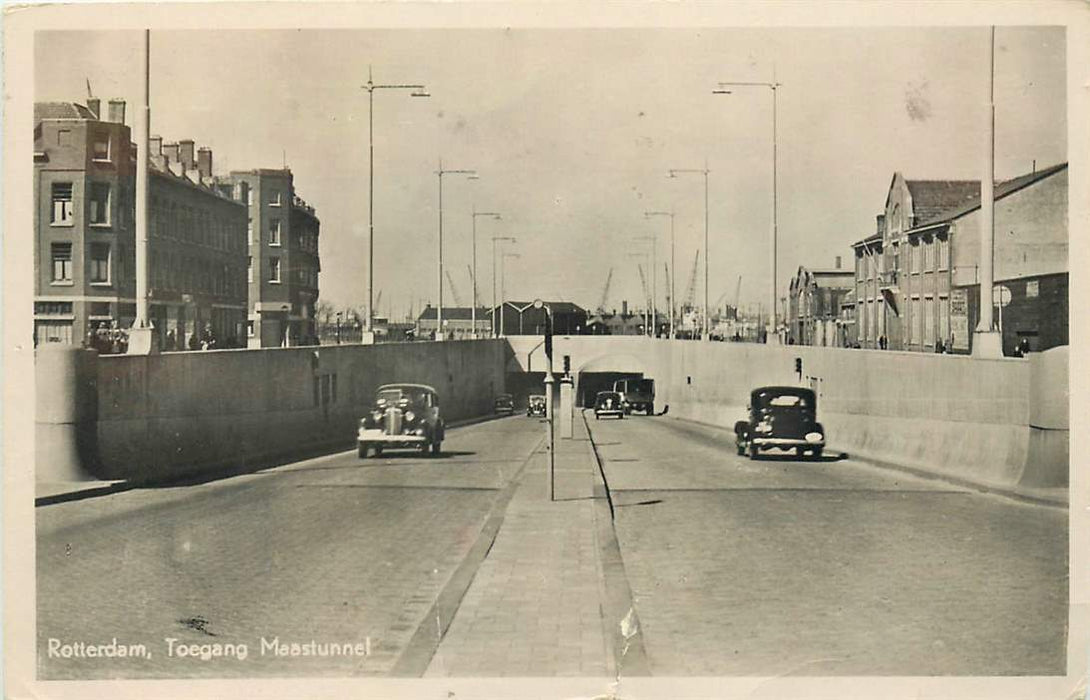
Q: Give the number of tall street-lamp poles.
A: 12